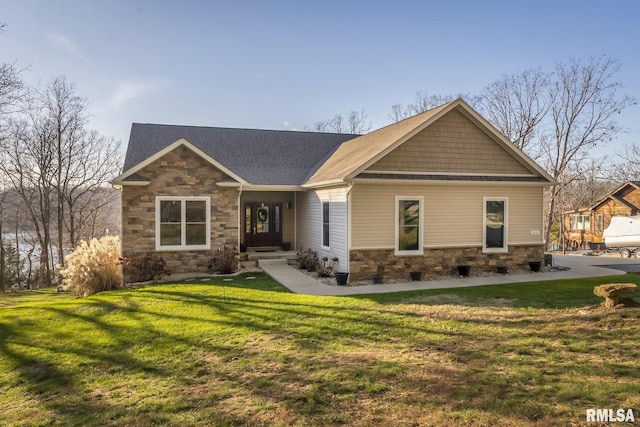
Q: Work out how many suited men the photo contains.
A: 0